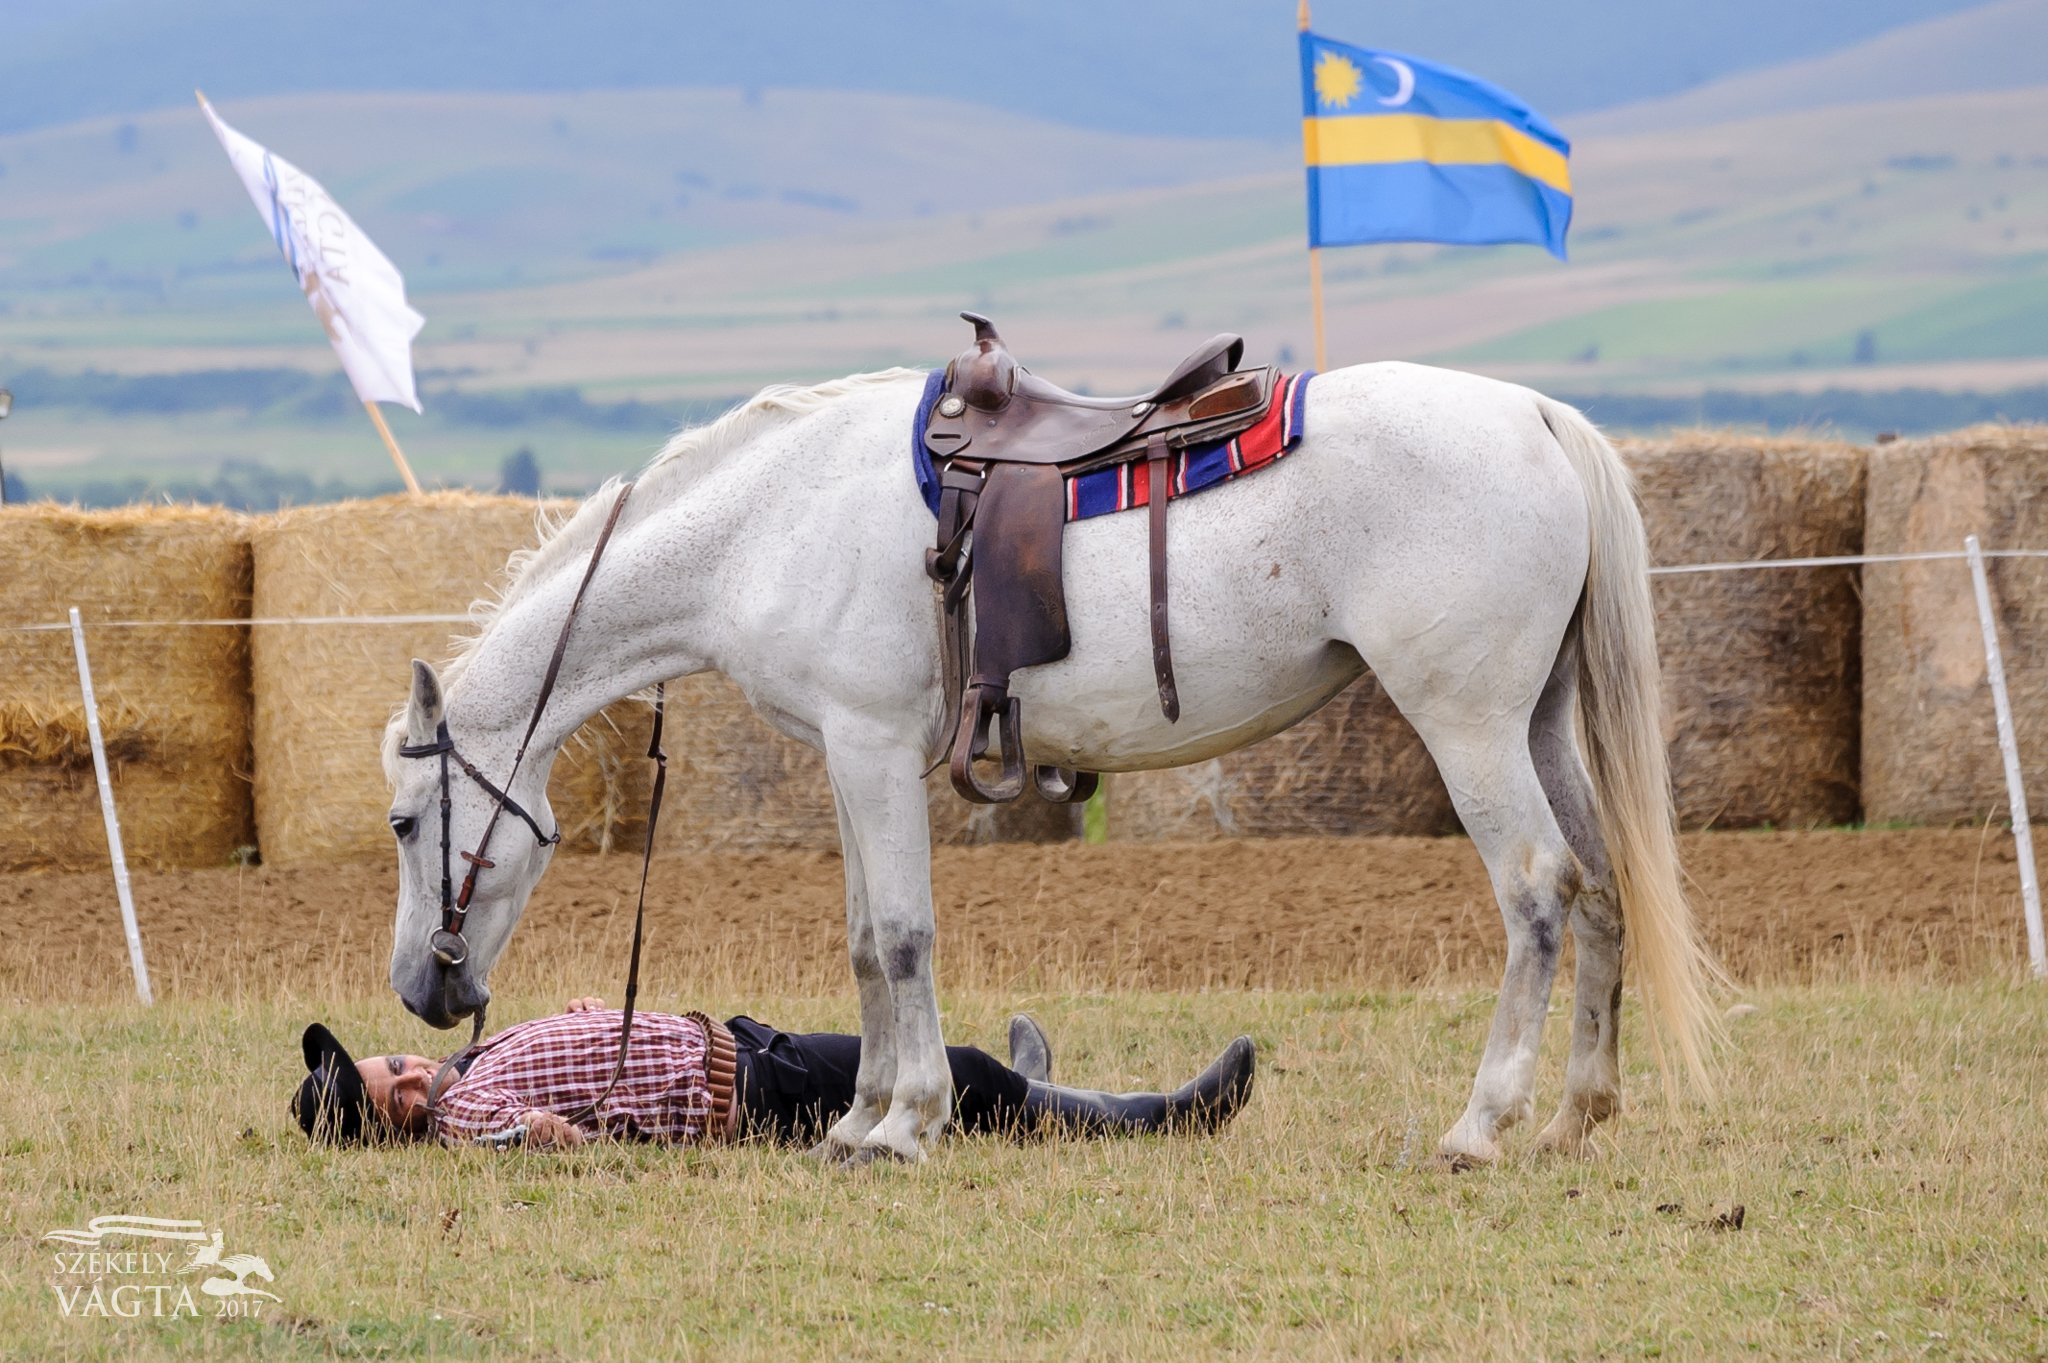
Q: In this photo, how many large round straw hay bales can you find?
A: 6